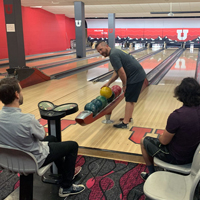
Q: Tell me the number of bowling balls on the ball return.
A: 6